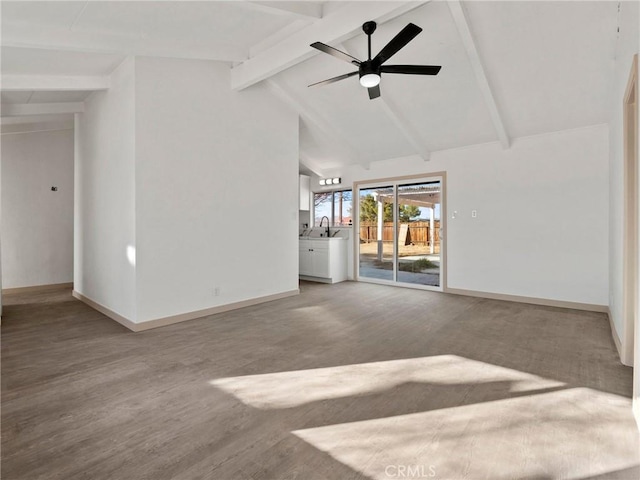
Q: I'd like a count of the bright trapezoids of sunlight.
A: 2